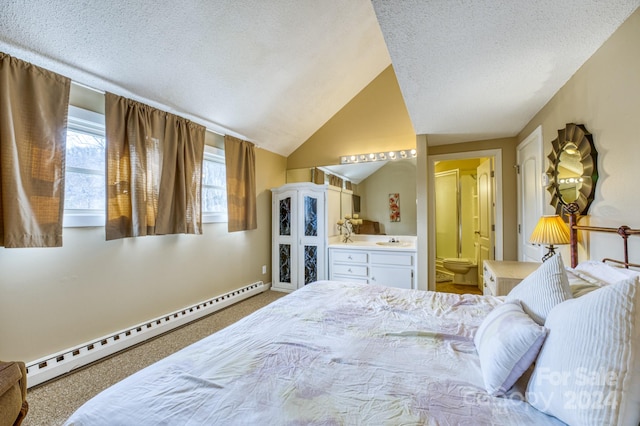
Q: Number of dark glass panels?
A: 4